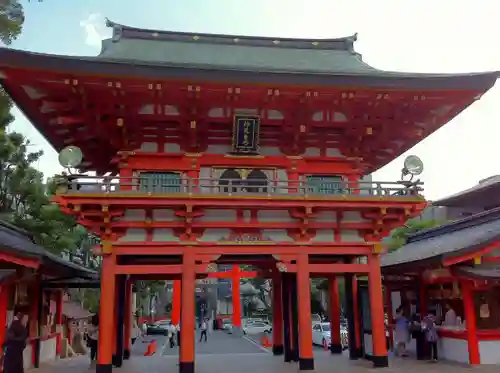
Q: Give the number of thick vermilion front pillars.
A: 4